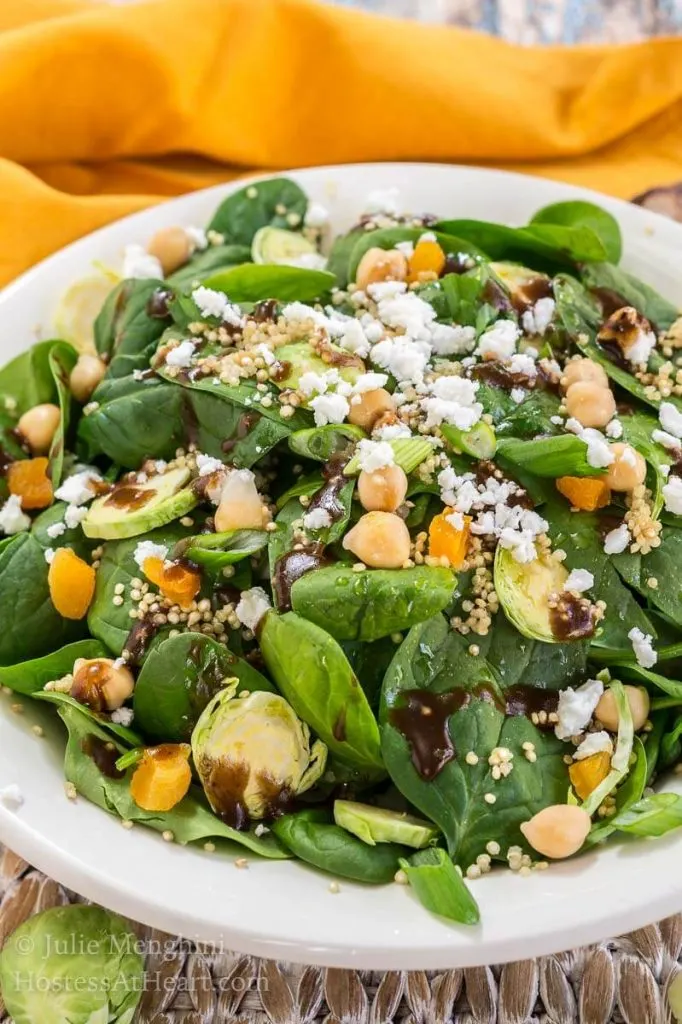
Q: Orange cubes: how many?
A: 8